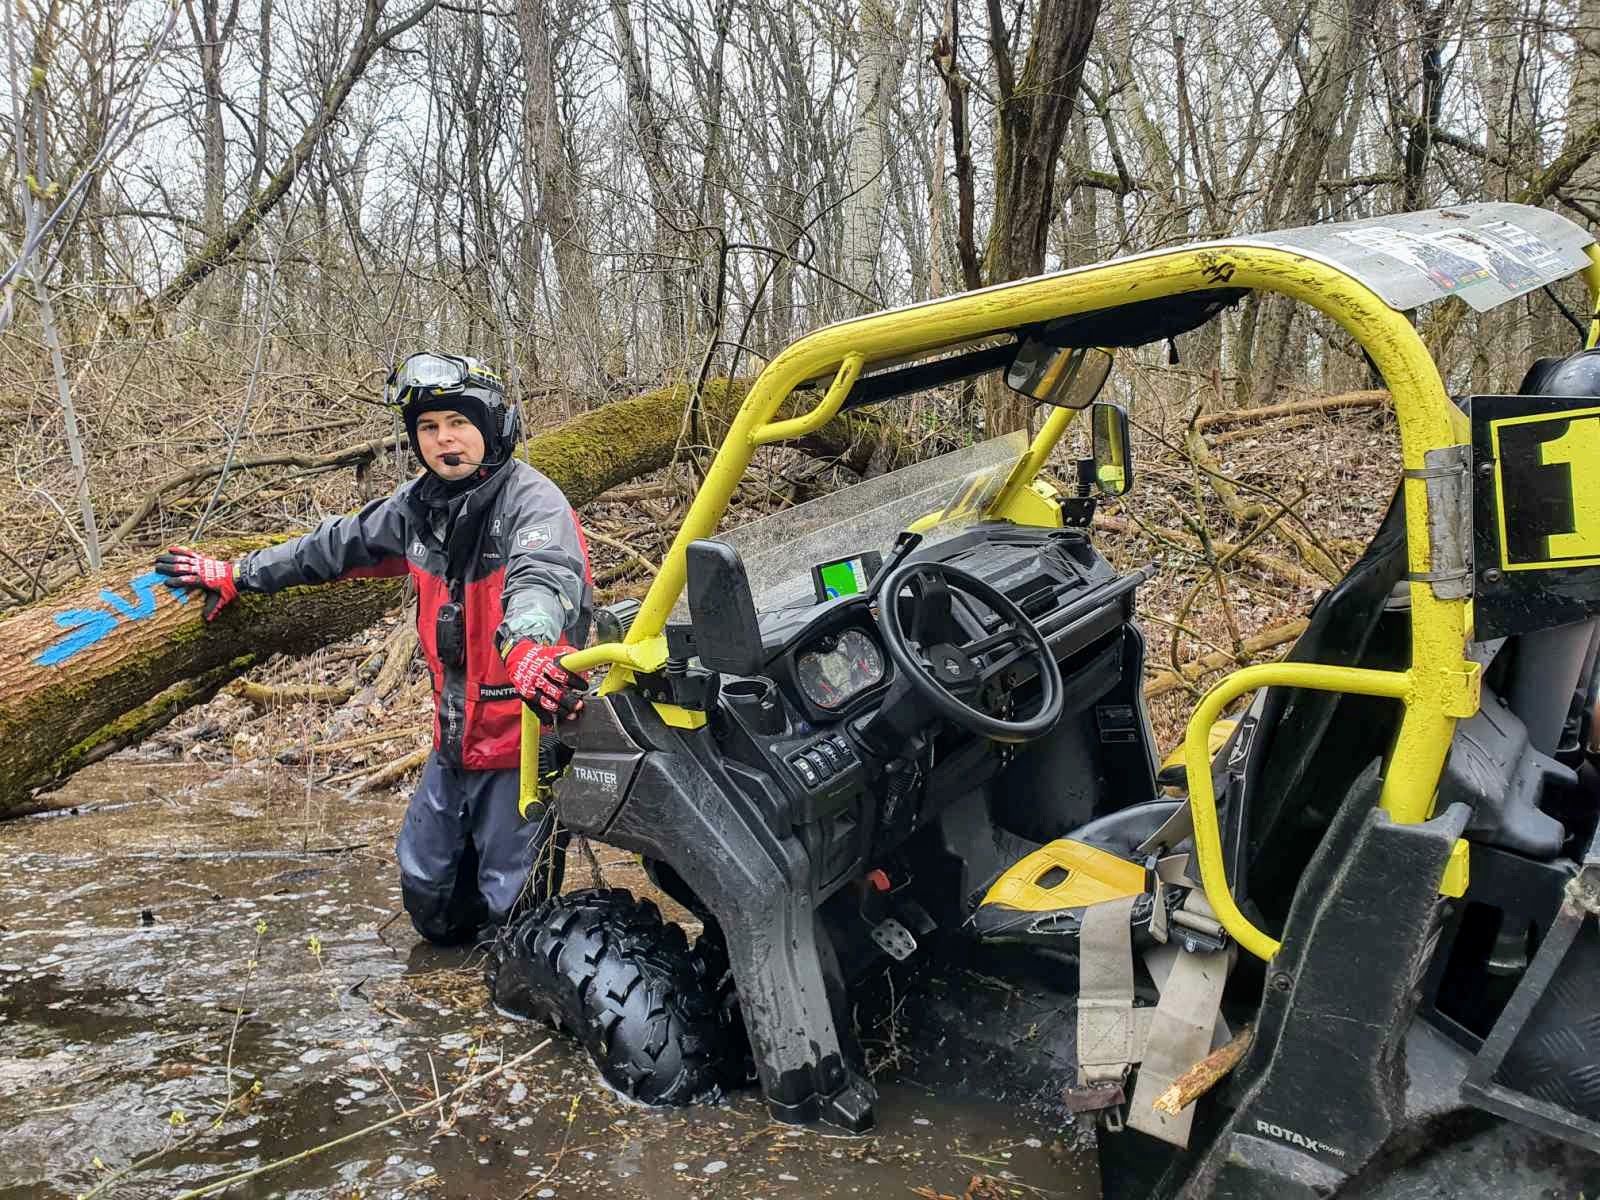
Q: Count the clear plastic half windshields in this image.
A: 1